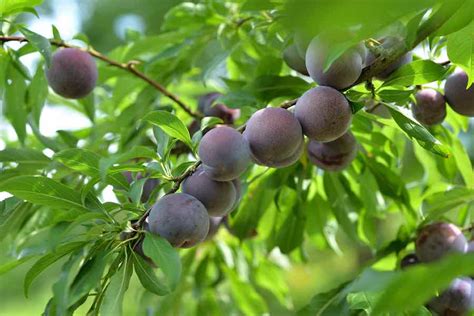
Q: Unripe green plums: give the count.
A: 0